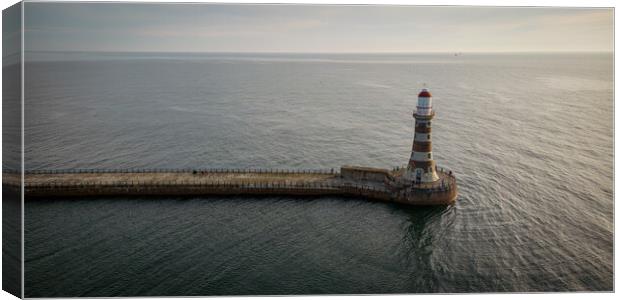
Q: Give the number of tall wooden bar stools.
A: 0